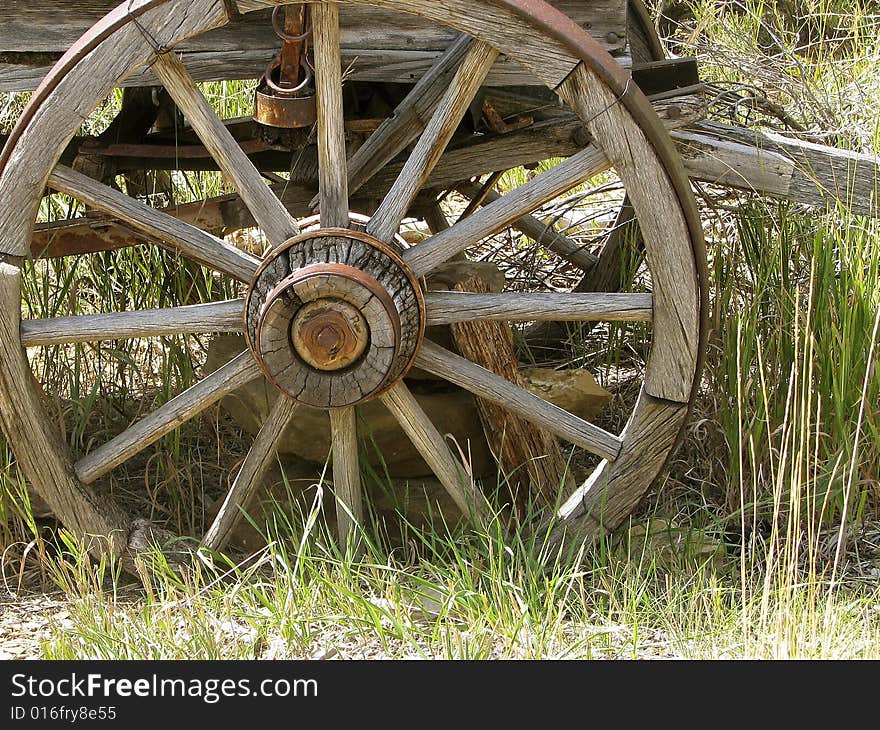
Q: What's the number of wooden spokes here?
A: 12